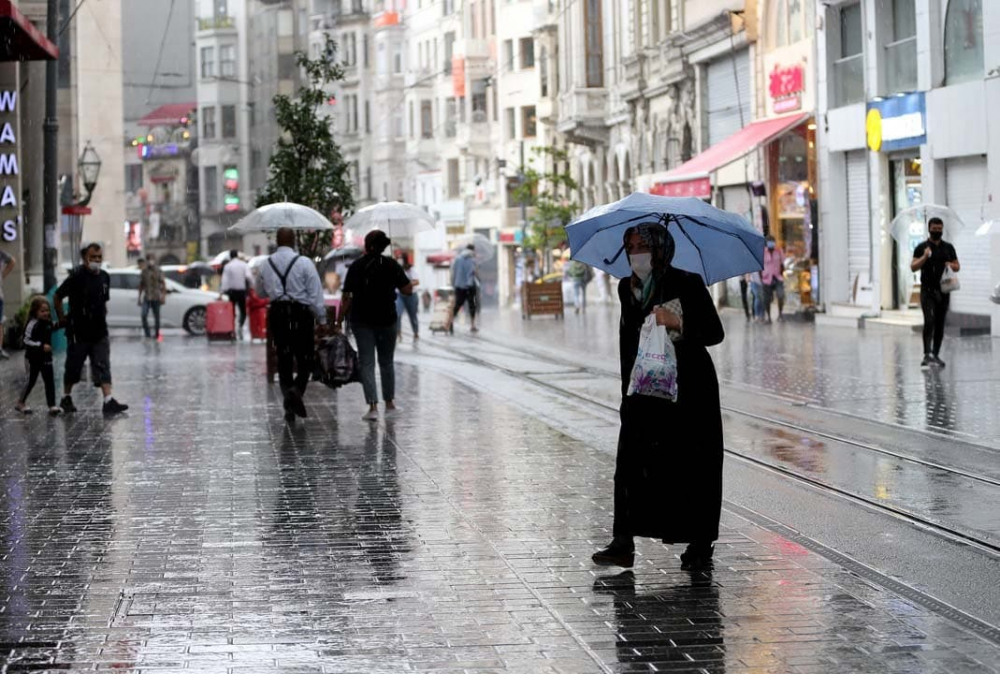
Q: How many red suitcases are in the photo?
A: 2